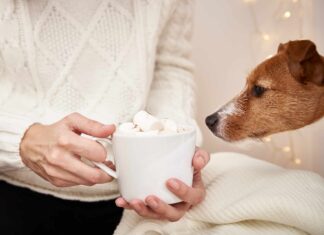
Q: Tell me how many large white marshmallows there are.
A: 3